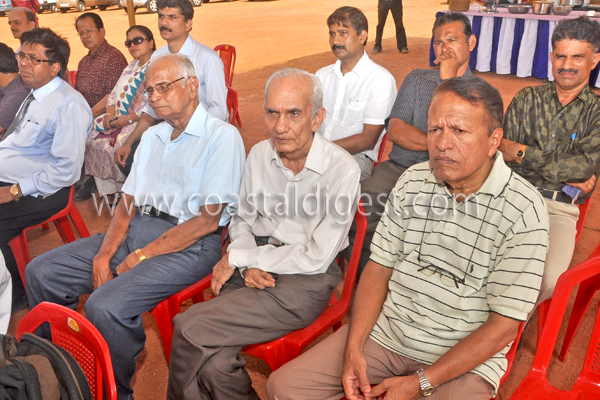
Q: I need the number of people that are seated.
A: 12